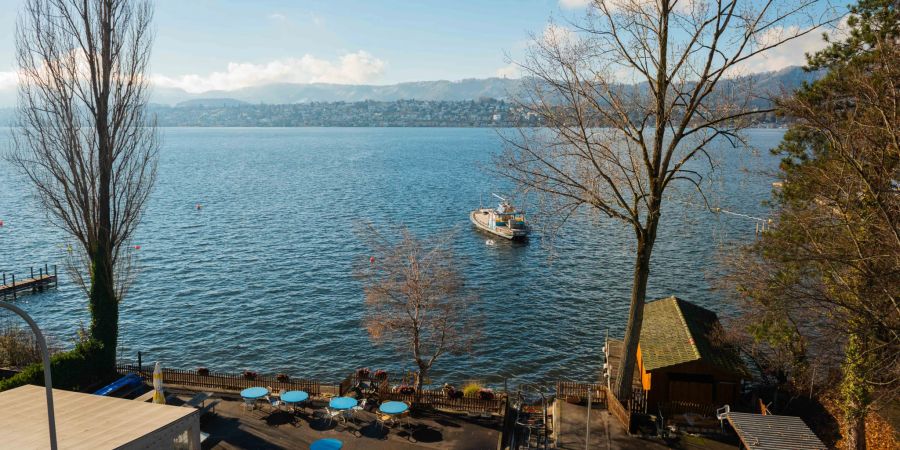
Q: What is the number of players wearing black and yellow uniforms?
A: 0